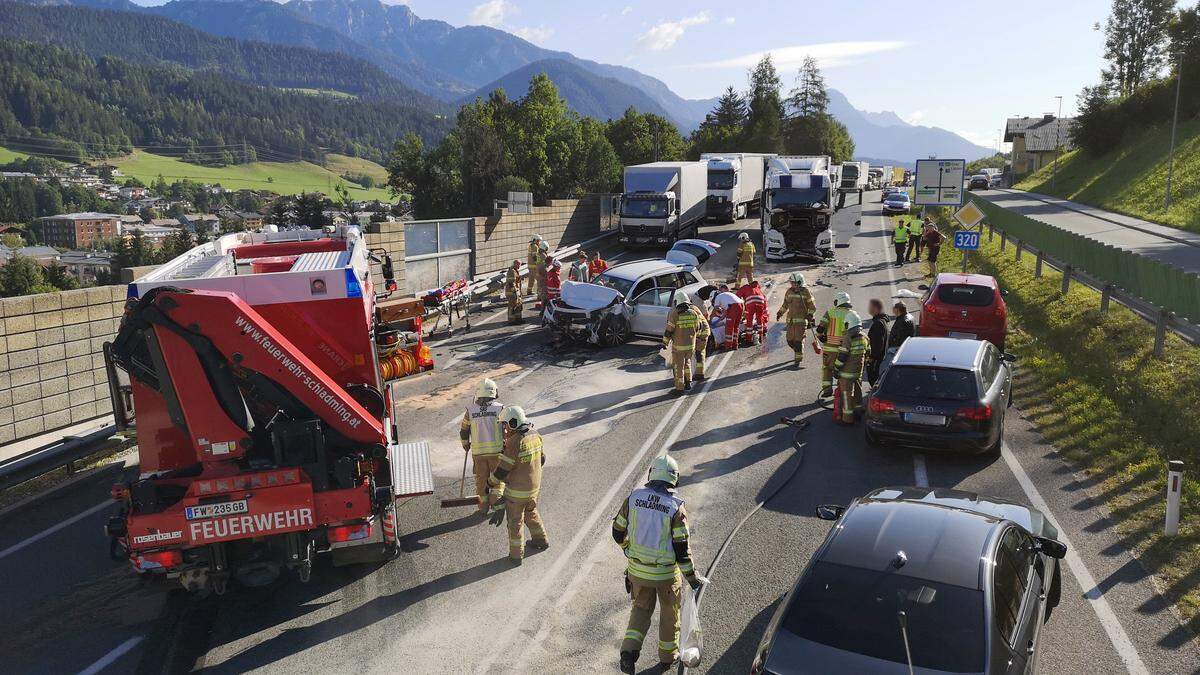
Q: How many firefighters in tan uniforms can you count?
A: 12